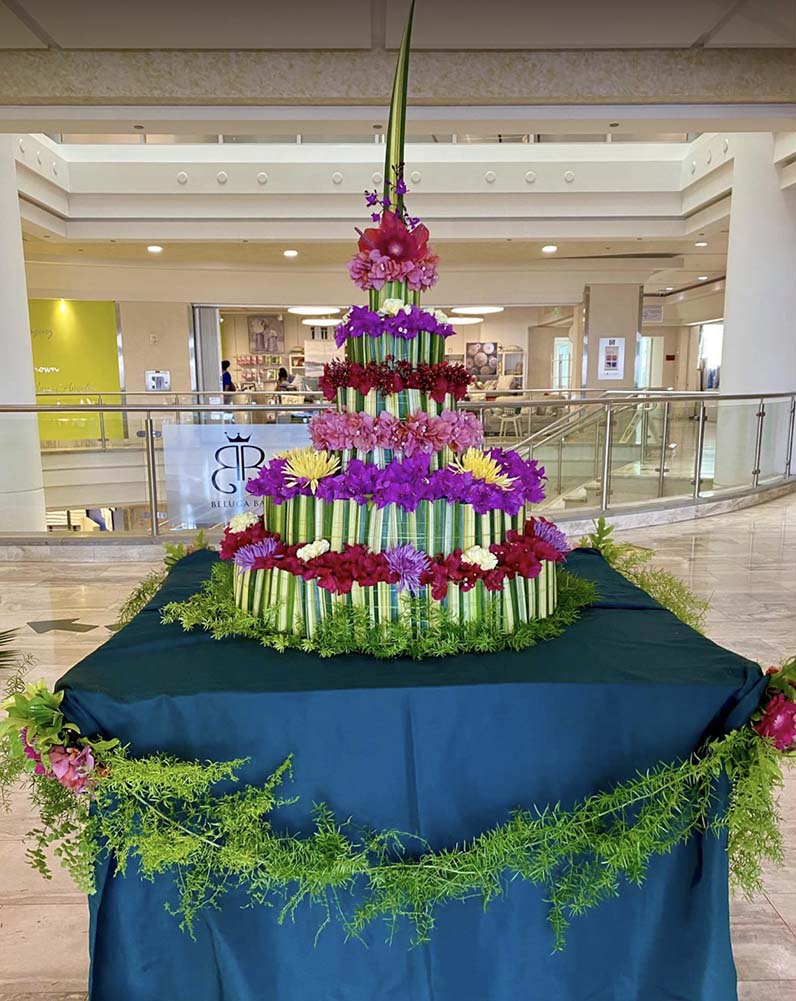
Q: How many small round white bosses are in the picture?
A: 15